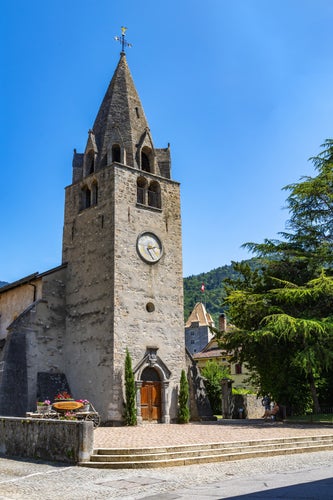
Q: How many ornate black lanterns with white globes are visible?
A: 0